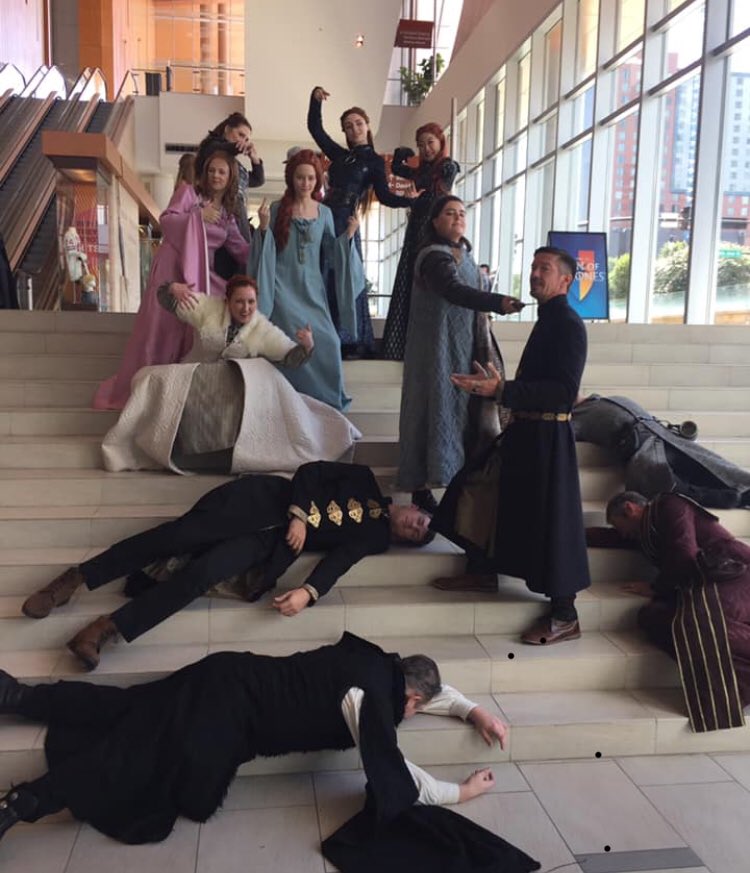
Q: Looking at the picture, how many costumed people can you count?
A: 12